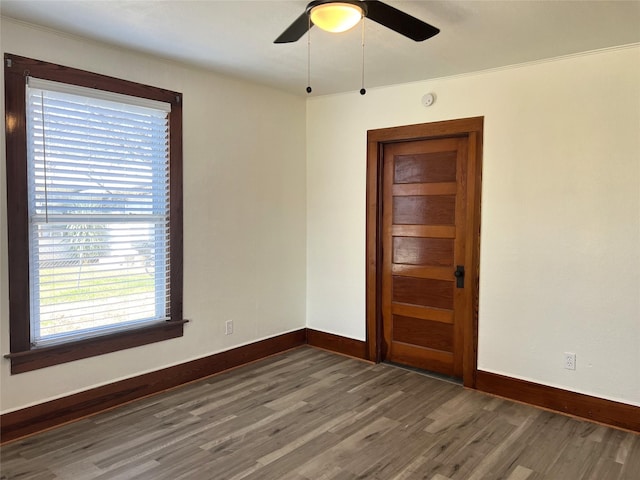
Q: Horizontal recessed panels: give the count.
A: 5